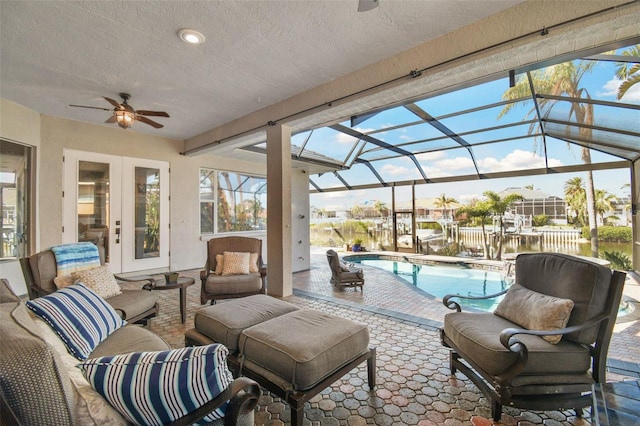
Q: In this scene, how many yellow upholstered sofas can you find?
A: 0